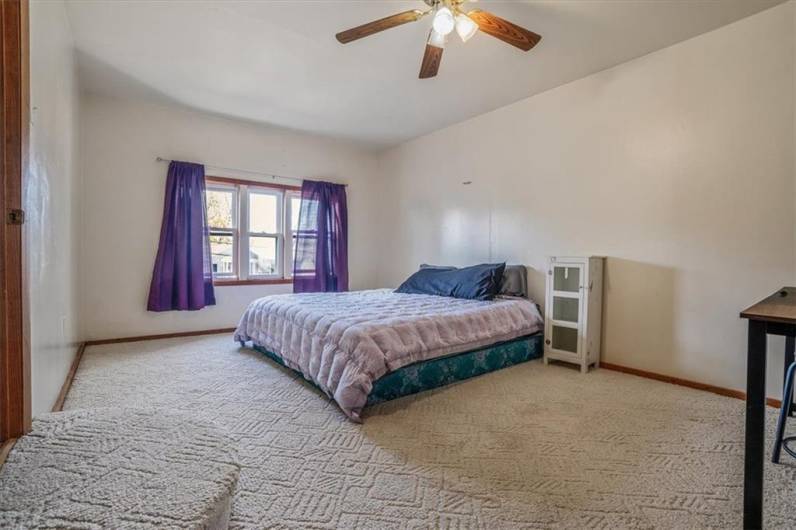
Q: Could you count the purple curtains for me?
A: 2